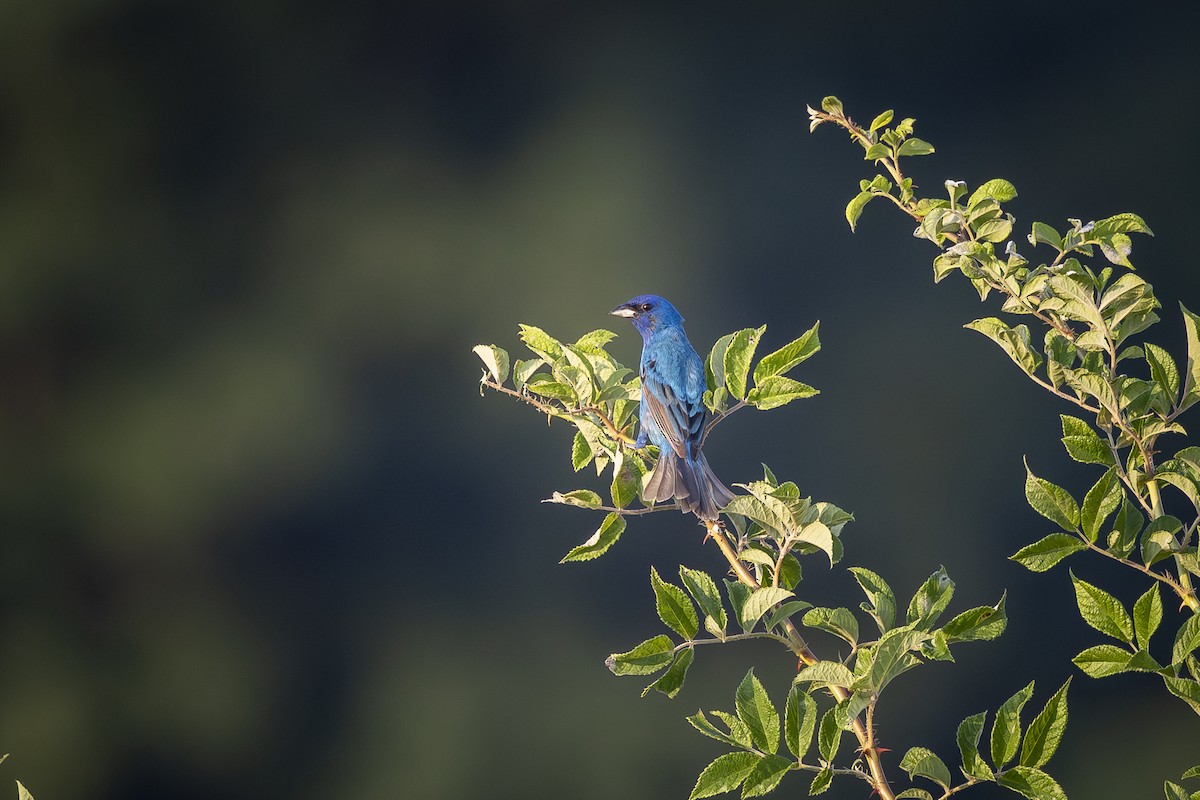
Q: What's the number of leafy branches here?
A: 2